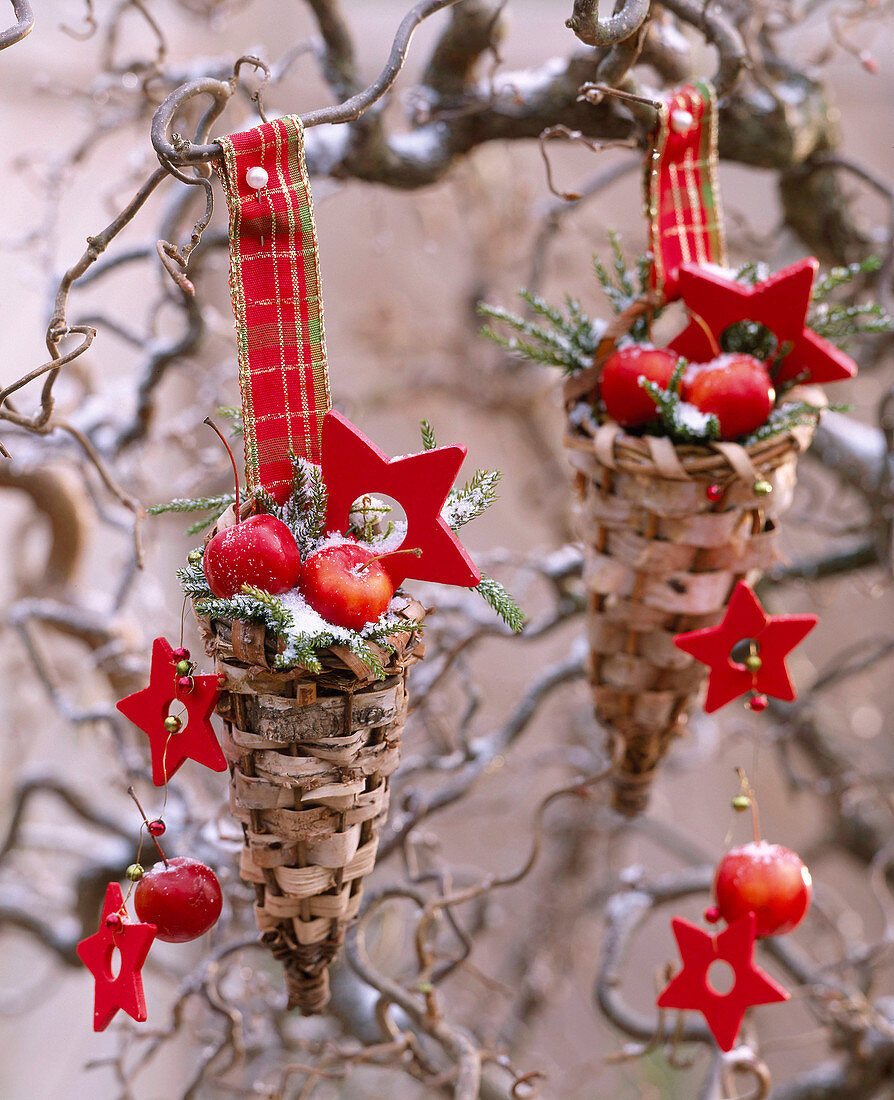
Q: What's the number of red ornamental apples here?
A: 6